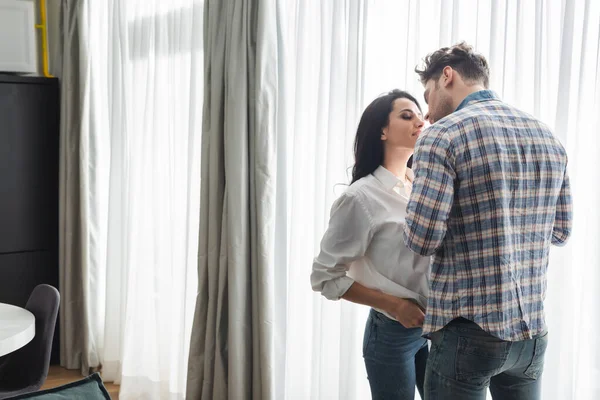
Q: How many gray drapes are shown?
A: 2